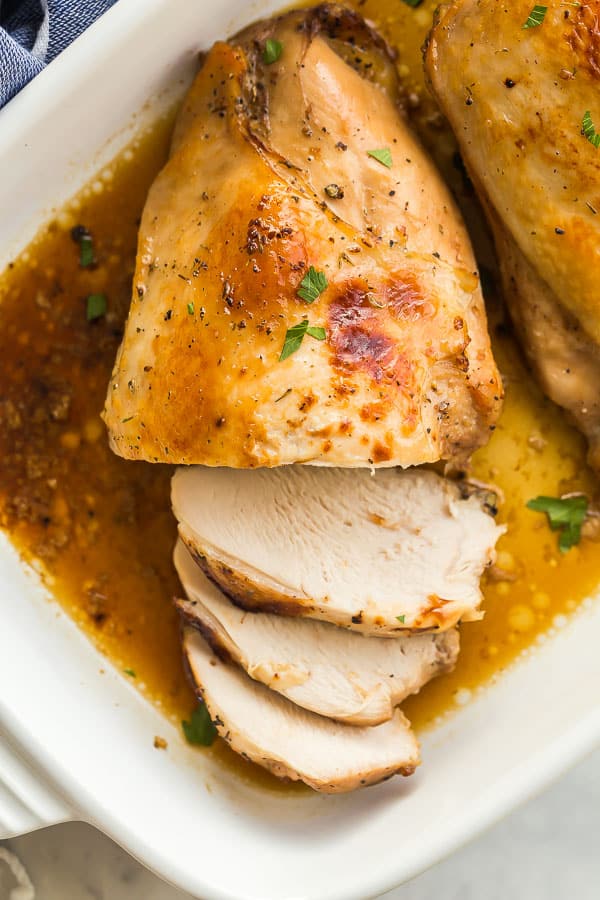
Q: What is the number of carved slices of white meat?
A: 3